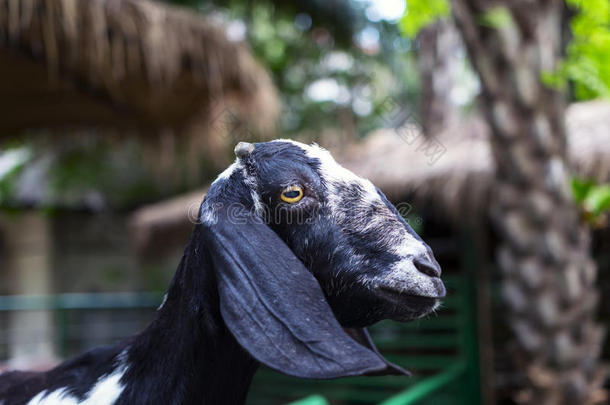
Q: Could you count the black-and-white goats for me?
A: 1